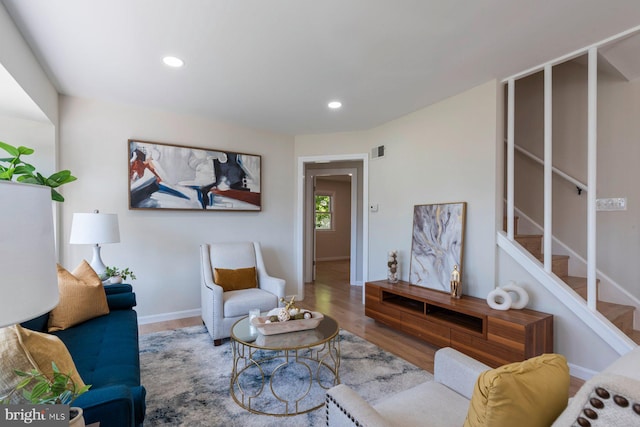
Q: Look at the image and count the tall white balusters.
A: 3